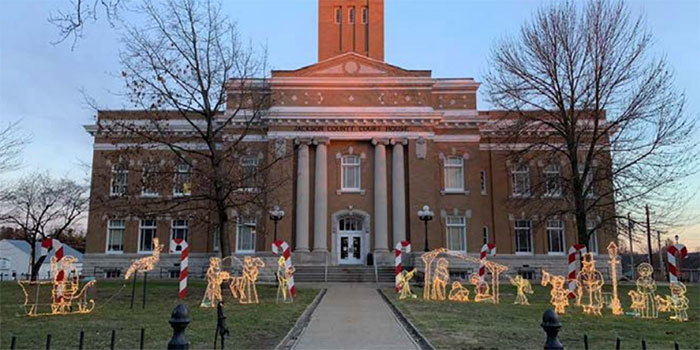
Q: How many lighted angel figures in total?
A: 2